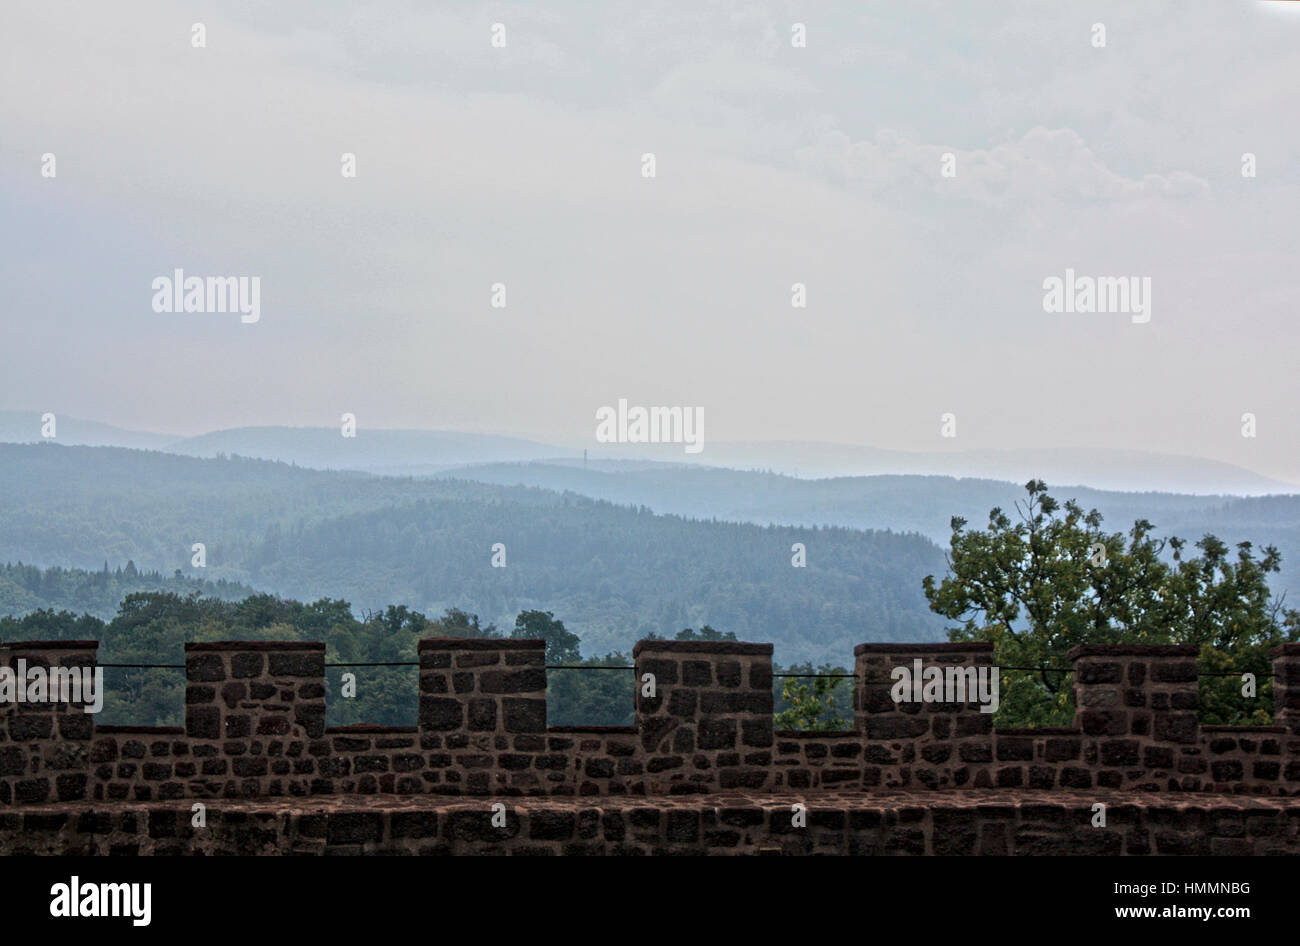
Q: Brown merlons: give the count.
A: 7